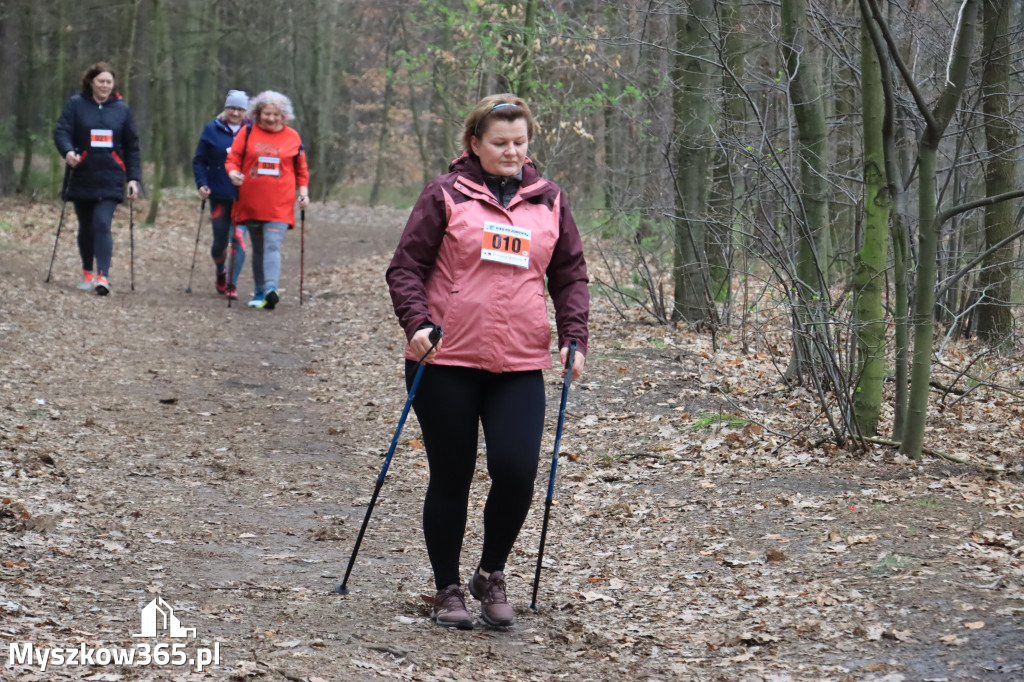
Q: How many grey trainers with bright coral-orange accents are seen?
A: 2